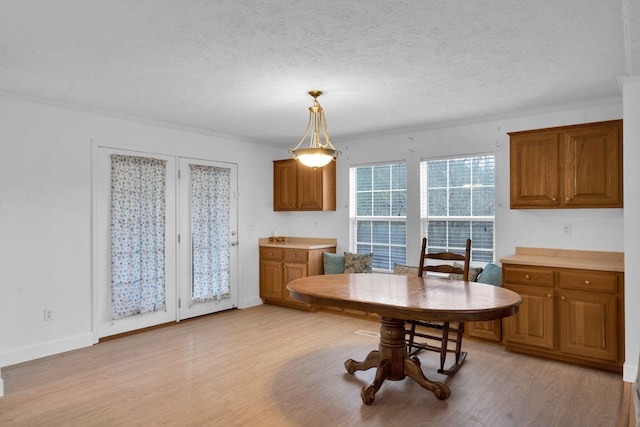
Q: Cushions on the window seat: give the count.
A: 5